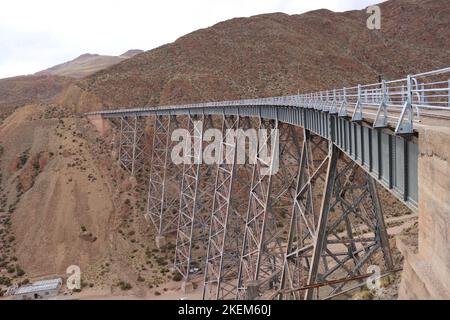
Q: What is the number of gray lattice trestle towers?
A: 6